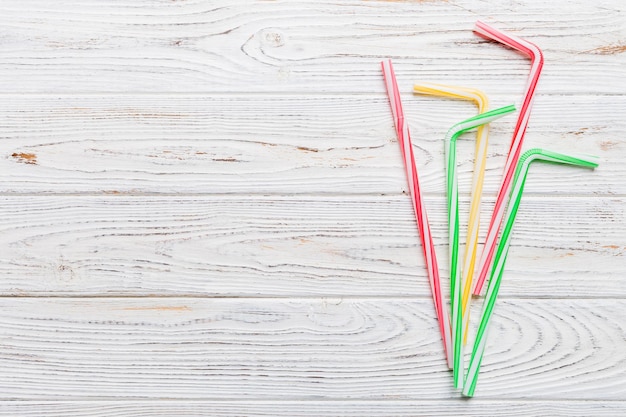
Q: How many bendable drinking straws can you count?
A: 5